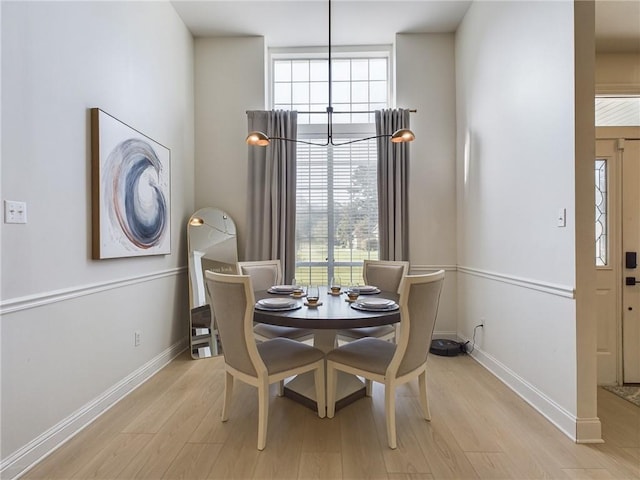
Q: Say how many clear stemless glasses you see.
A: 4